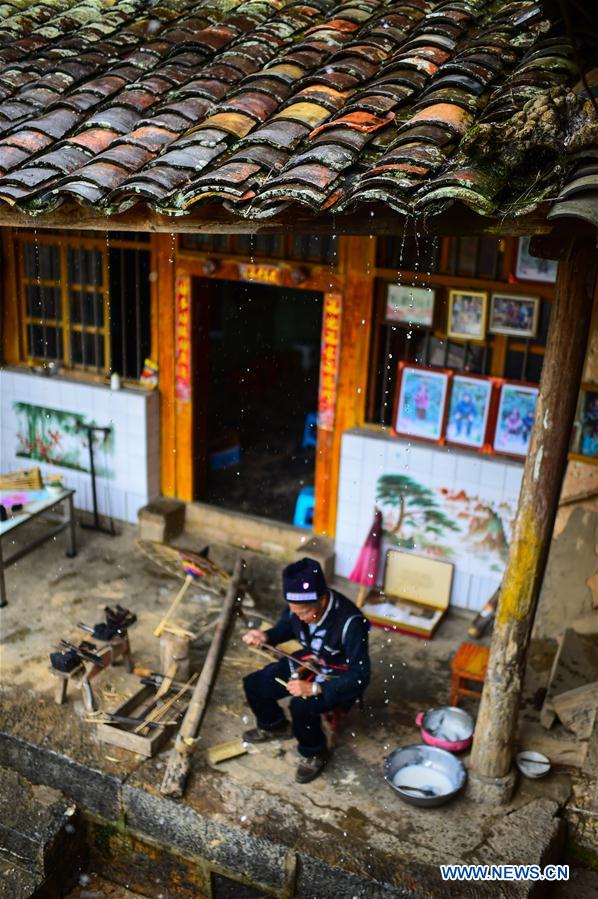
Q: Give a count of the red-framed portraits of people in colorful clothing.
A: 3